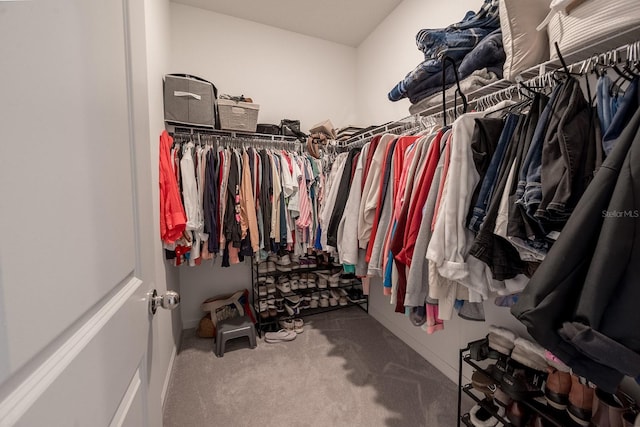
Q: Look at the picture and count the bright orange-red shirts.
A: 1